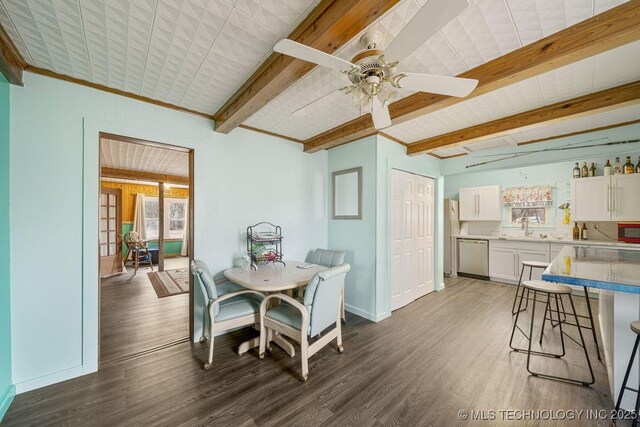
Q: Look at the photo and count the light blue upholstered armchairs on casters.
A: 3